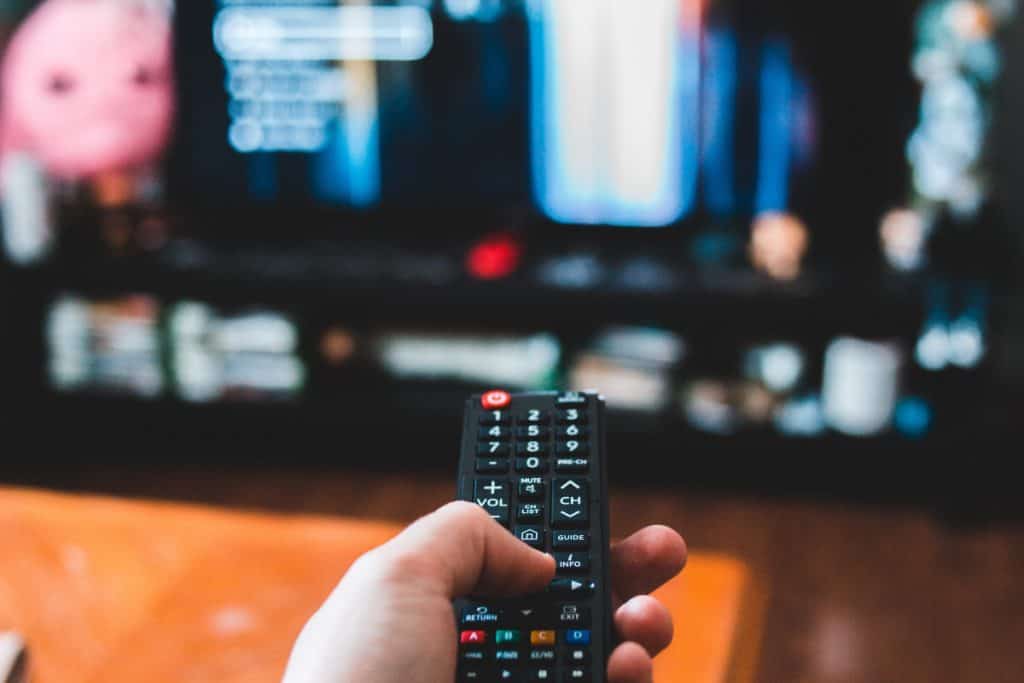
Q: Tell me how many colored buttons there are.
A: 5